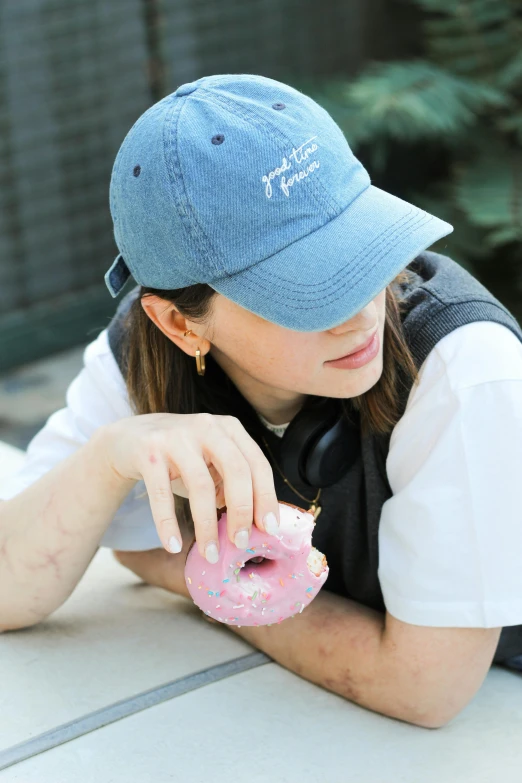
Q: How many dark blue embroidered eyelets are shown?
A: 3